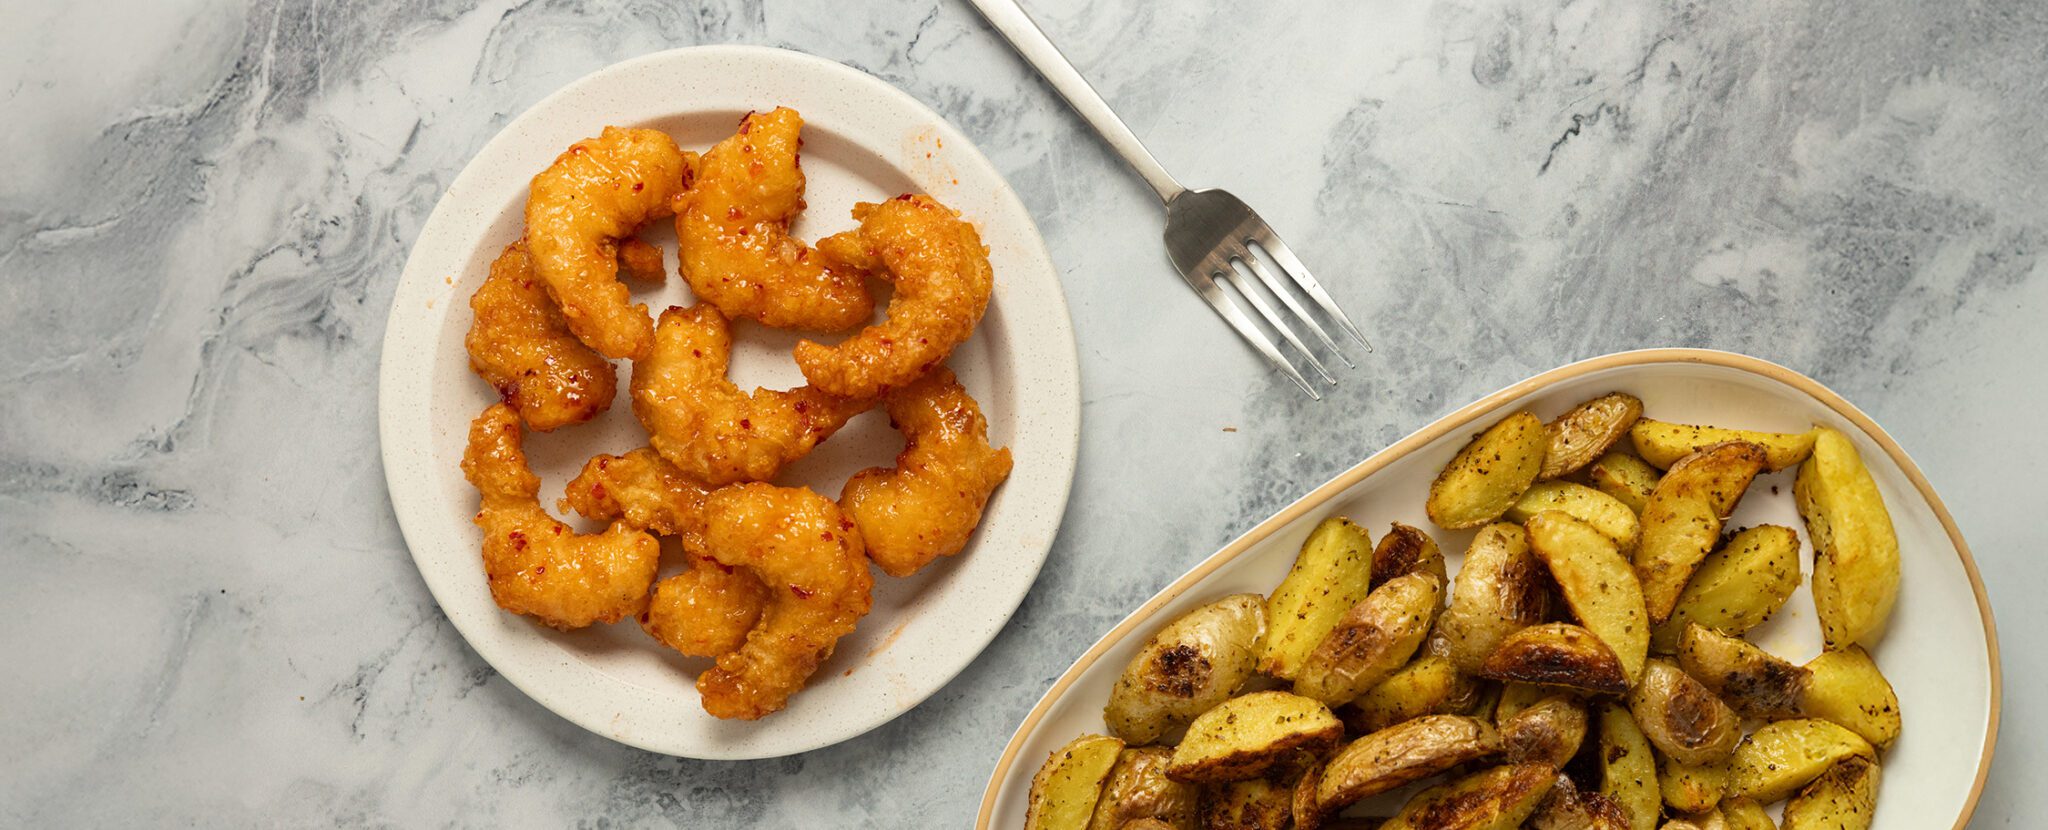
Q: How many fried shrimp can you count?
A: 9